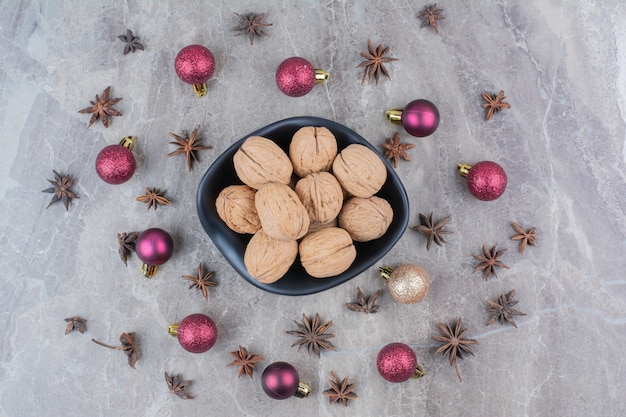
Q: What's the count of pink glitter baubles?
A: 6